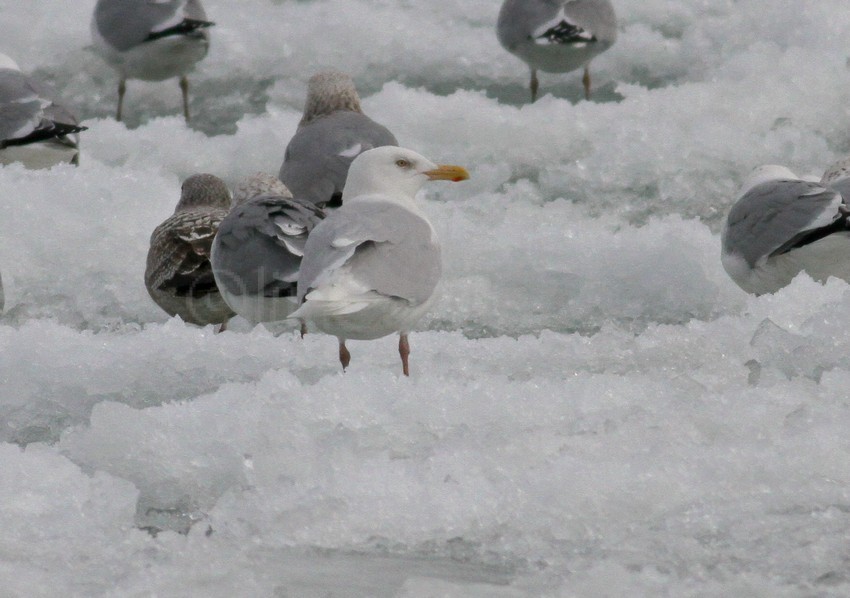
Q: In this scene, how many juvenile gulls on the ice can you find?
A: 1